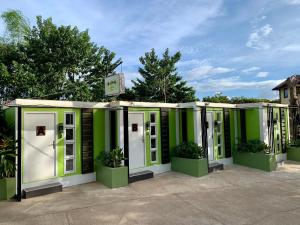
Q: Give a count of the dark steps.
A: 3